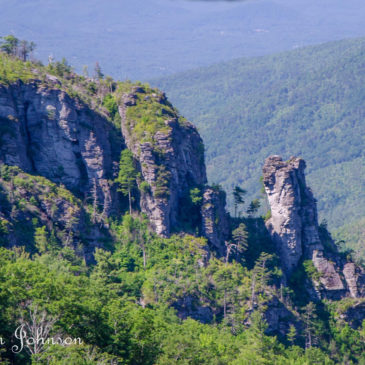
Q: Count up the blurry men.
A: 0